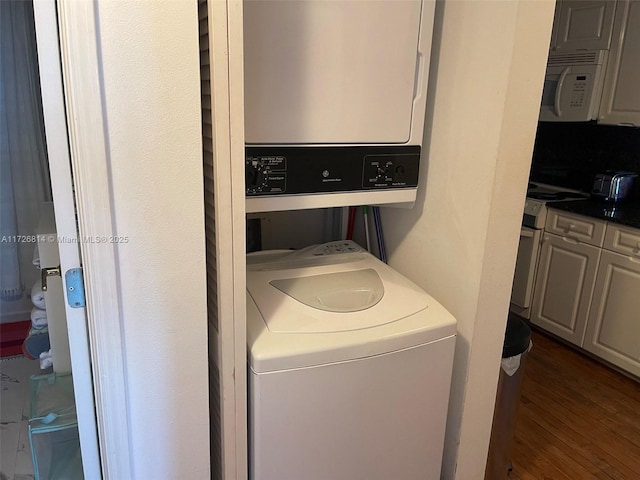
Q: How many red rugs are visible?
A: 1